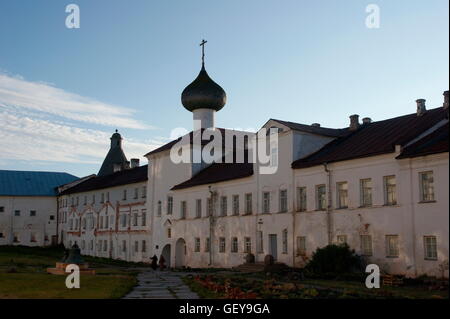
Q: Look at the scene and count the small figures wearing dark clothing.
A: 2